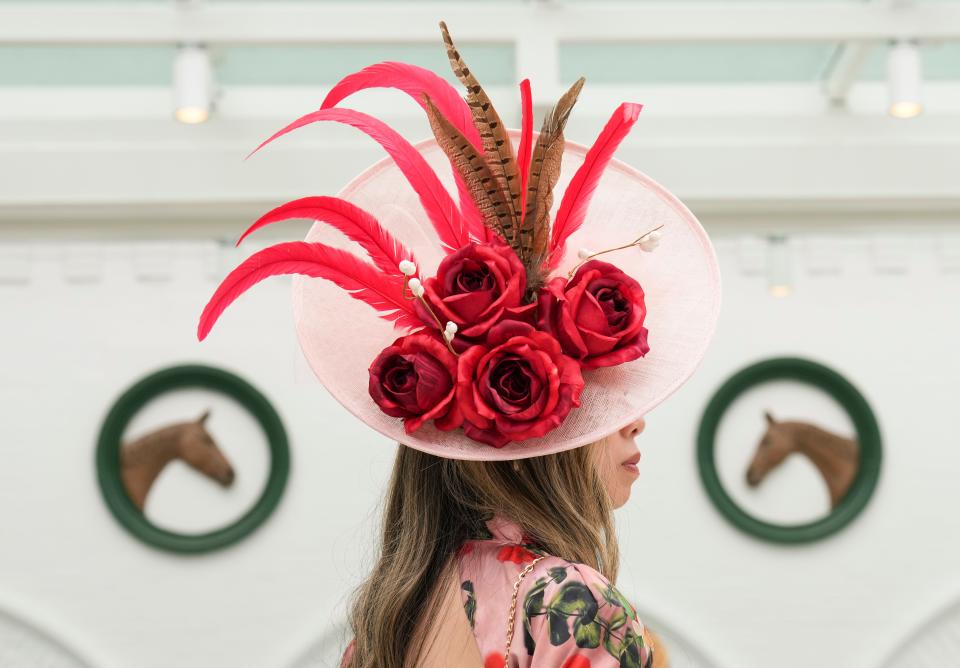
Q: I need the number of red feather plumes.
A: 6